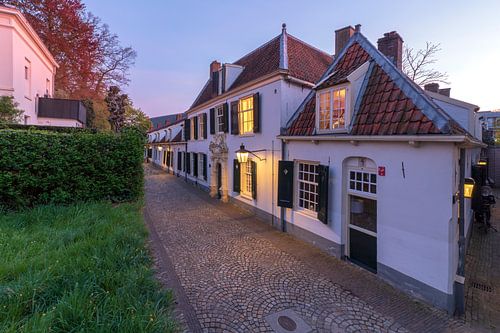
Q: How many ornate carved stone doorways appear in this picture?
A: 1